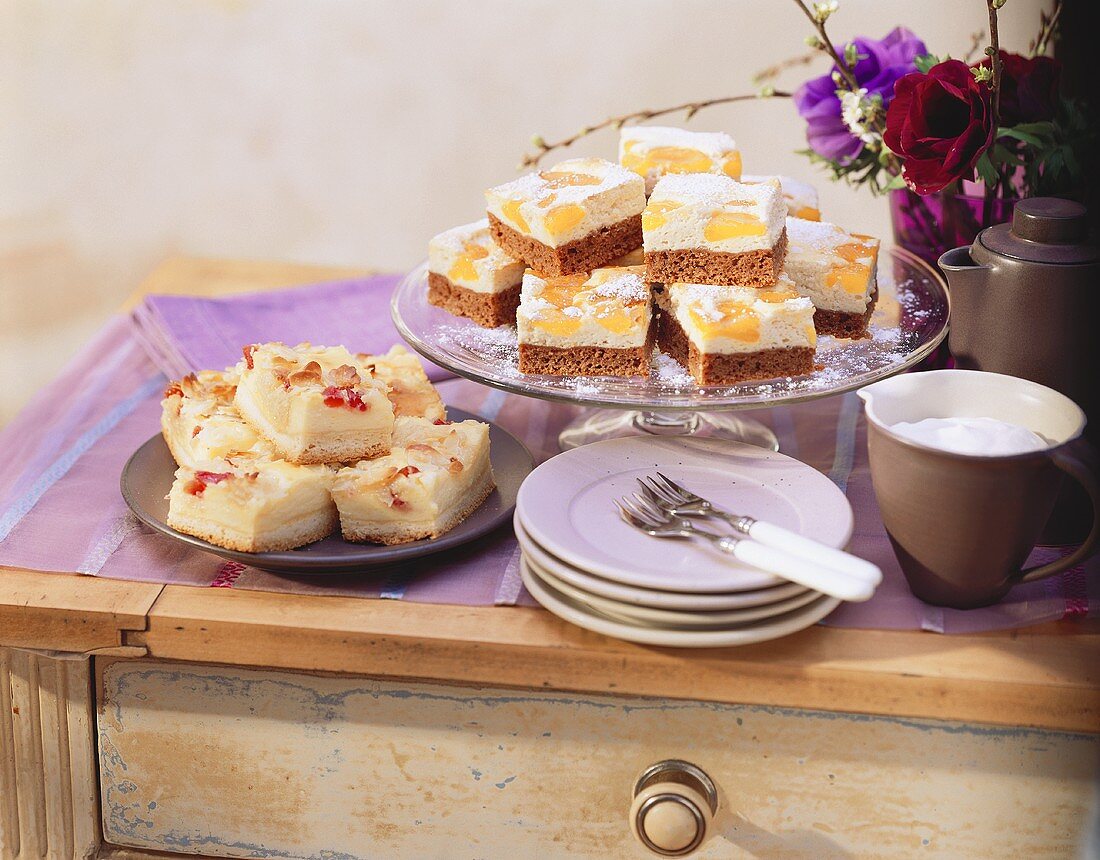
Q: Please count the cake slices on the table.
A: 13